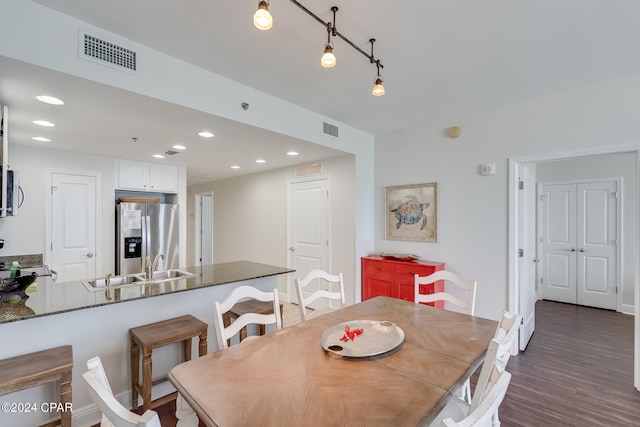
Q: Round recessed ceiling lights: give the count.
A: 9